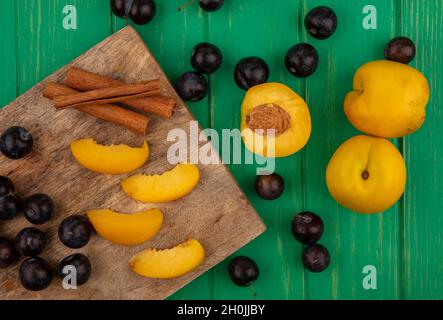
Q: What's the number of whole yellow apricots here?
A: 2